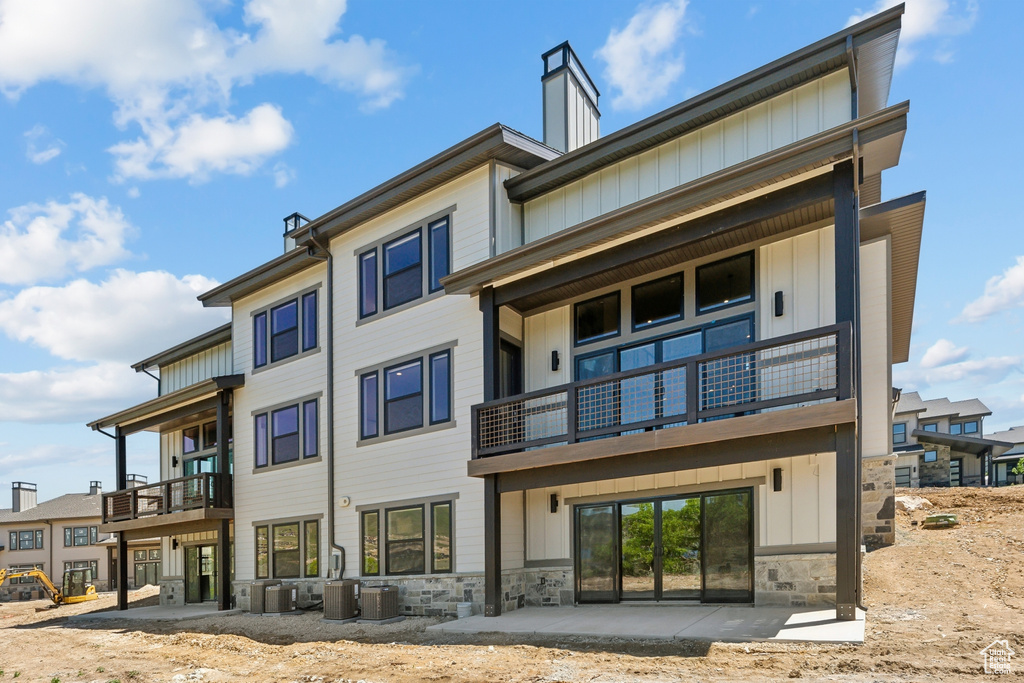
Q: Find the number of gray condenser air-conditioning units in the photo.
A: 4